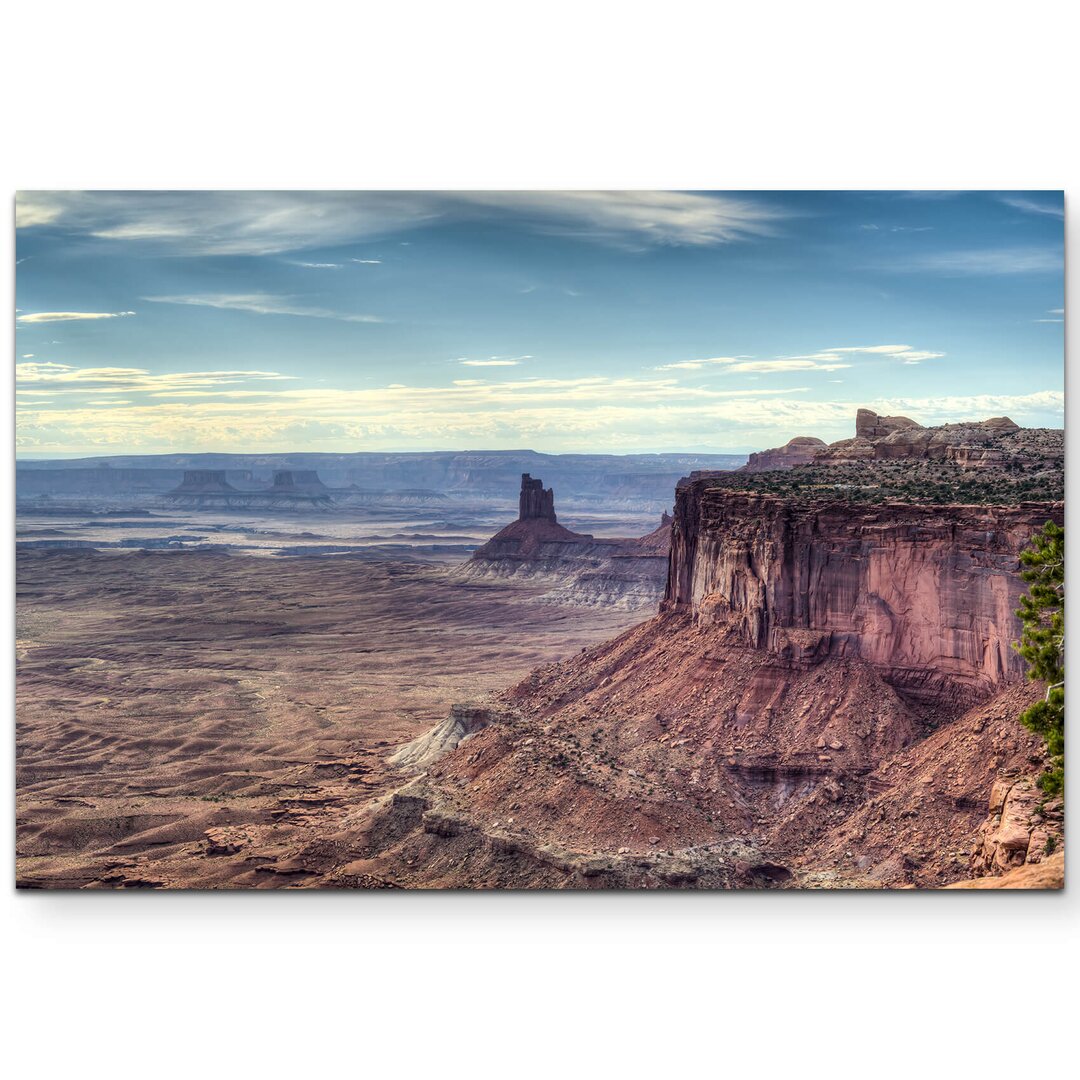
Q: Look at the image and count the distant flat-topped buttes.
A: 2